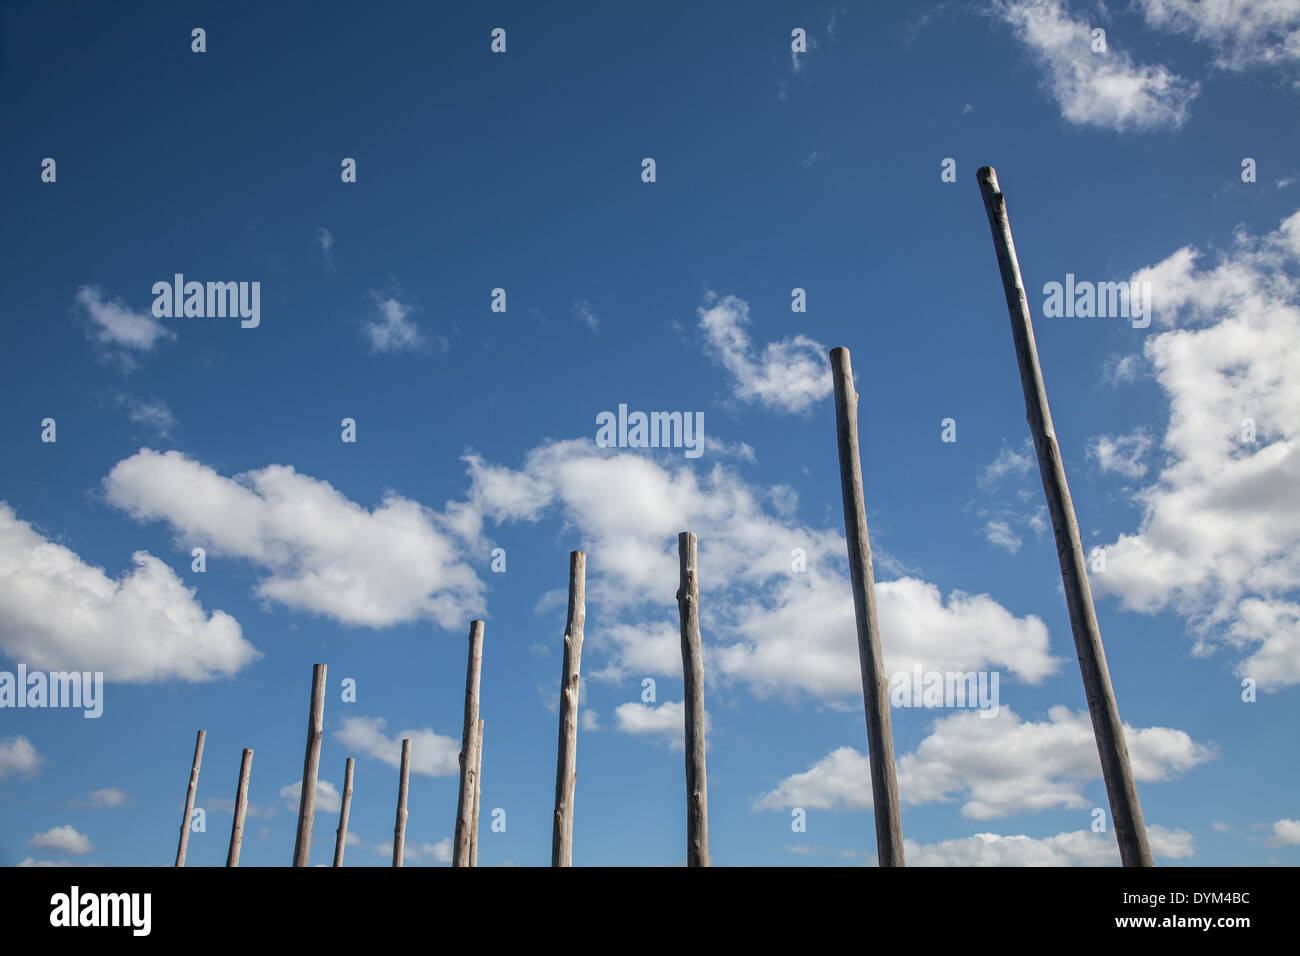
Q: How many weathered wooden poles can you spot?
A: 11